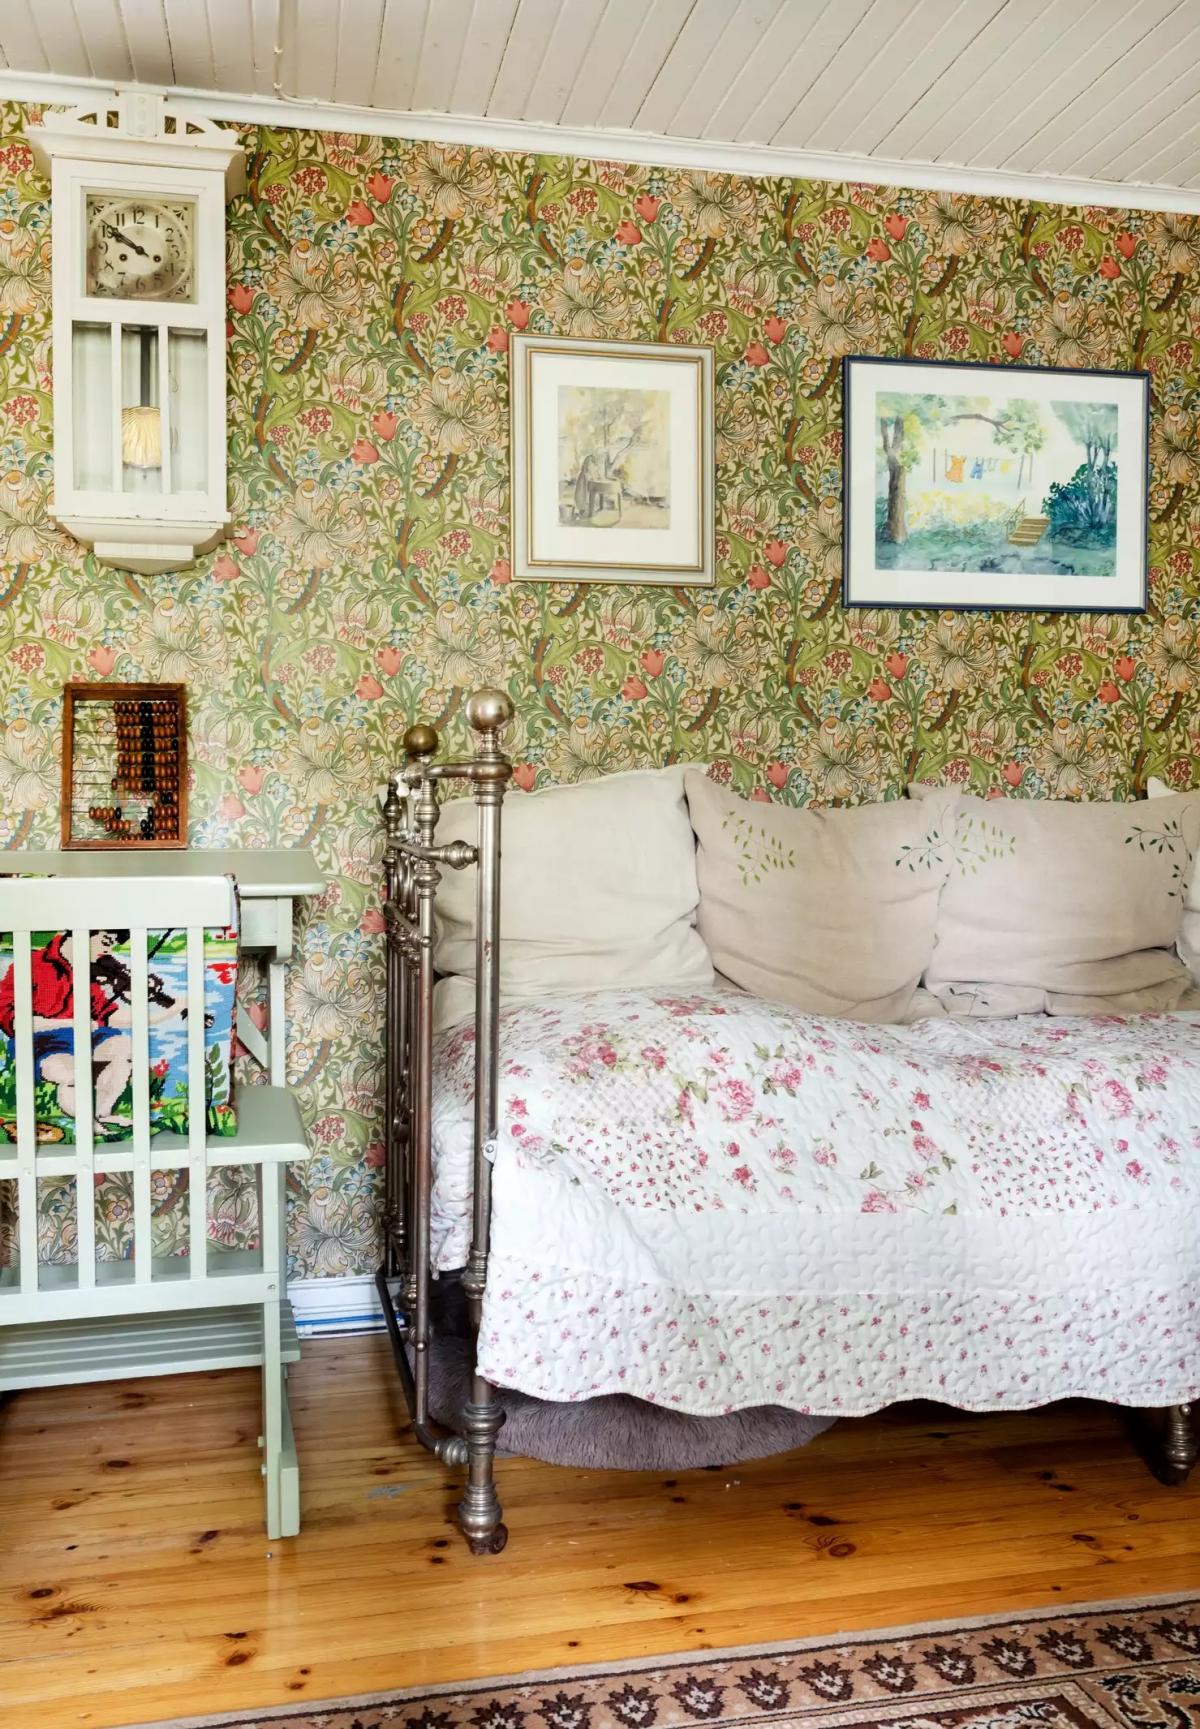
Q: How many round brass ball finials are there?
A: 2